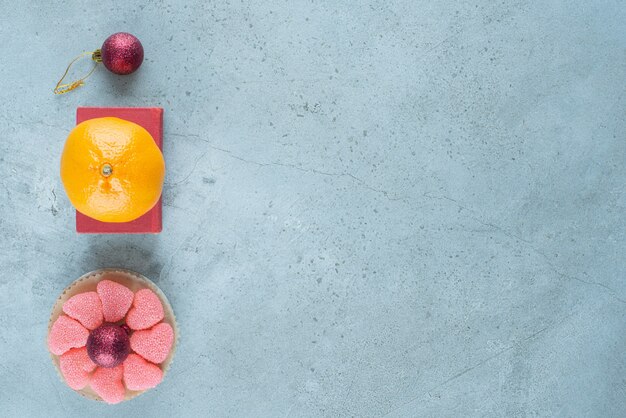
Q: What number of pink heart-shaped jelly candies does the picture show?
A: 8